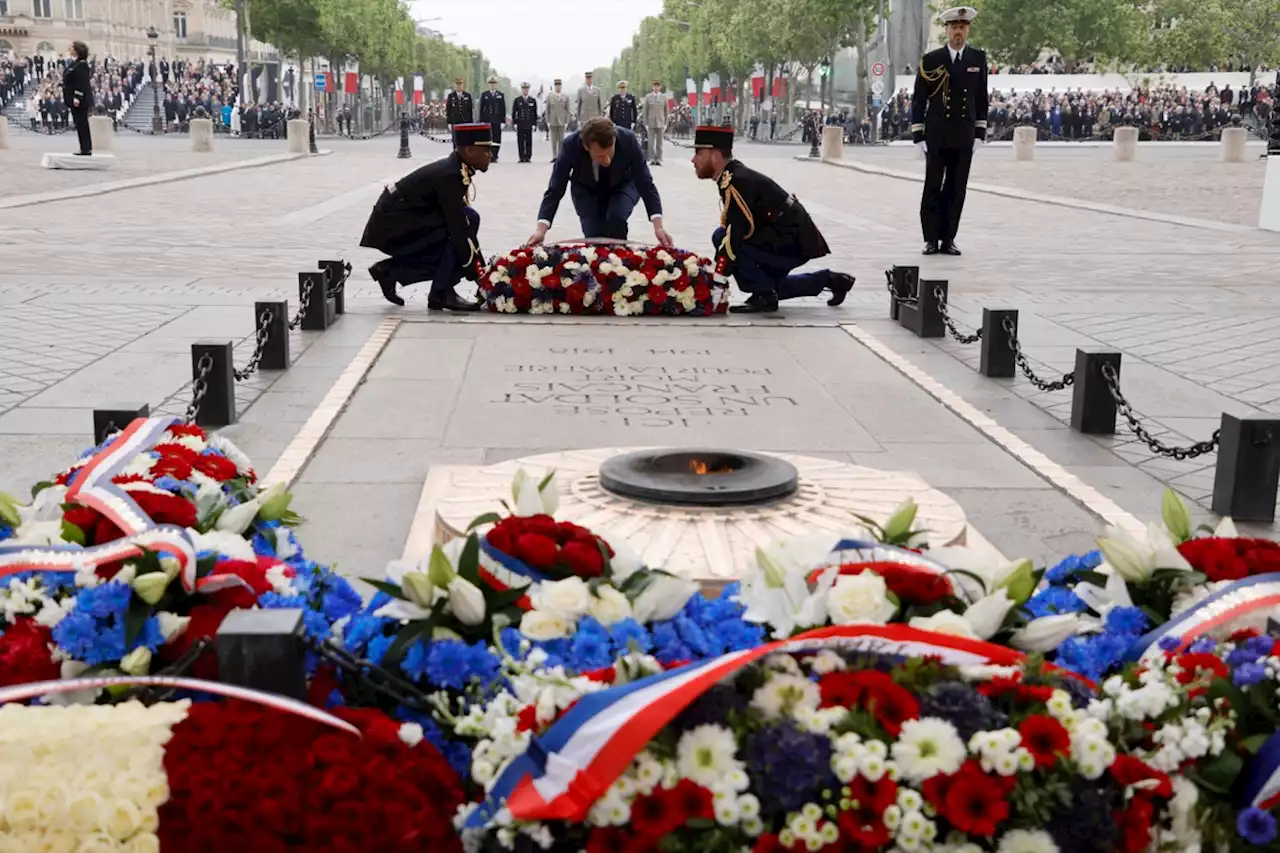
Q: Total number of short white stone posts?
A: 8